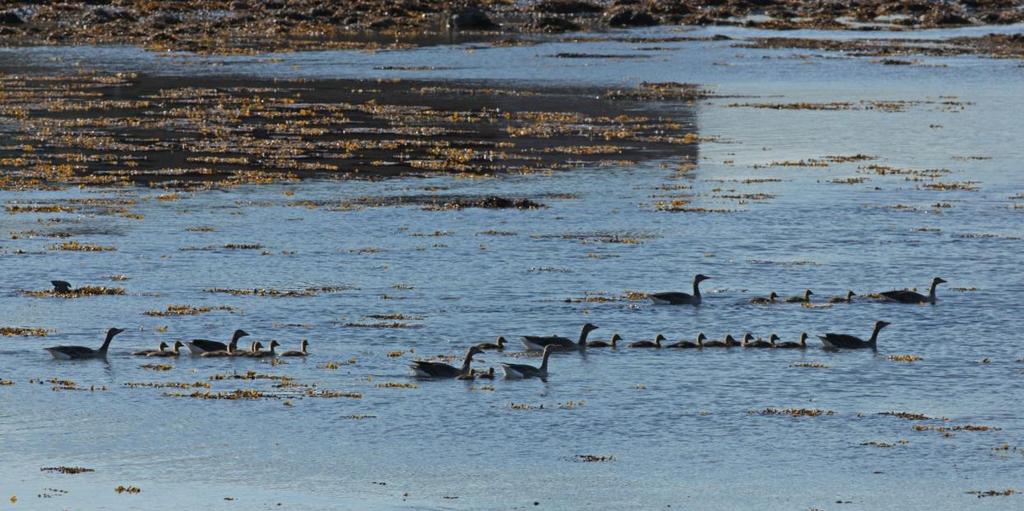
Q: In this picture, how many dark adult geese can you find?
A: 8